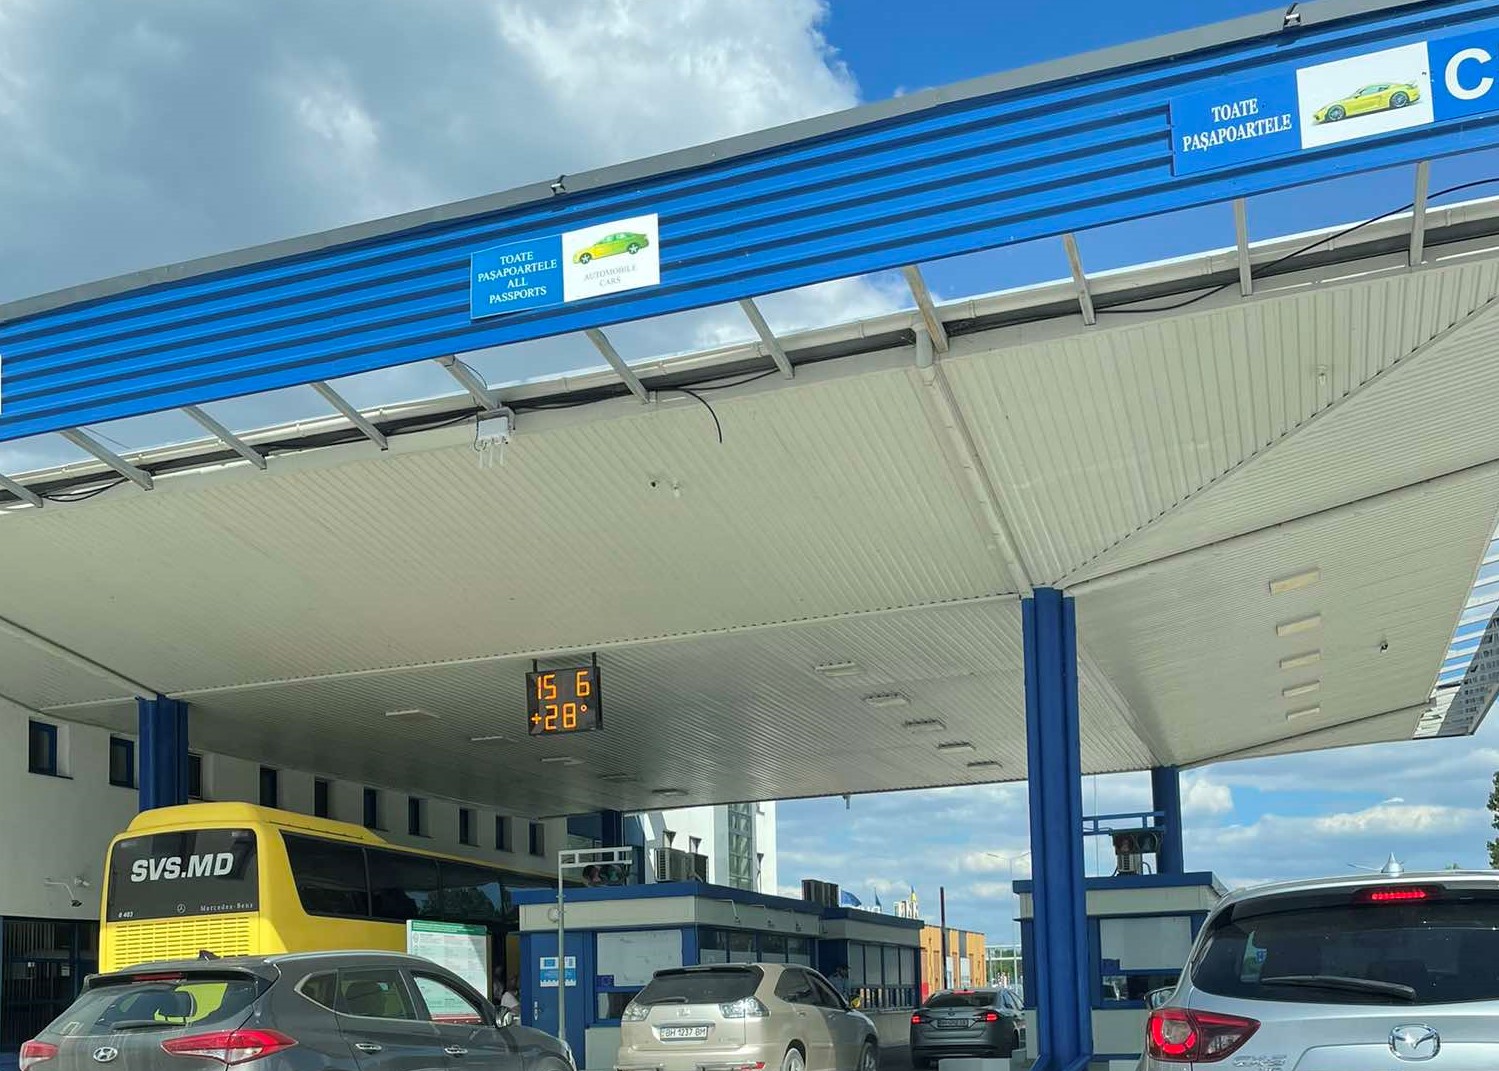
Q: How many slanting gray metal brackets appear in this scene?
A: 11